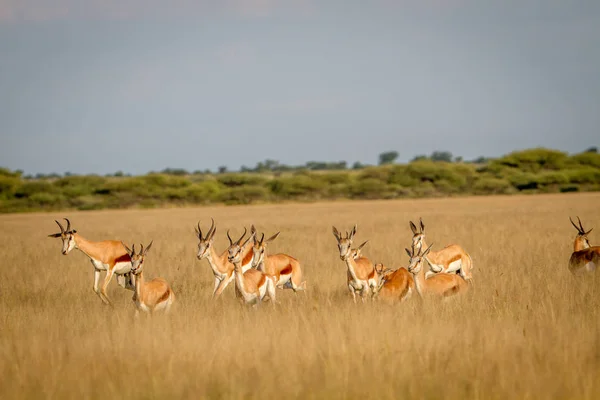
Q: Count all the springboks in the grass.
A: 11